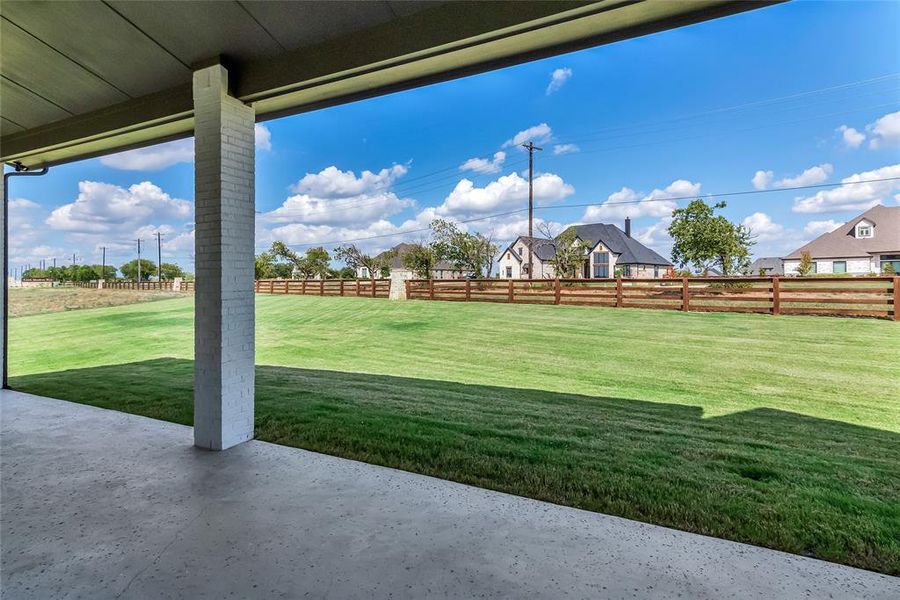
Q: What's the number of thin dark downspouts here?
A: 1